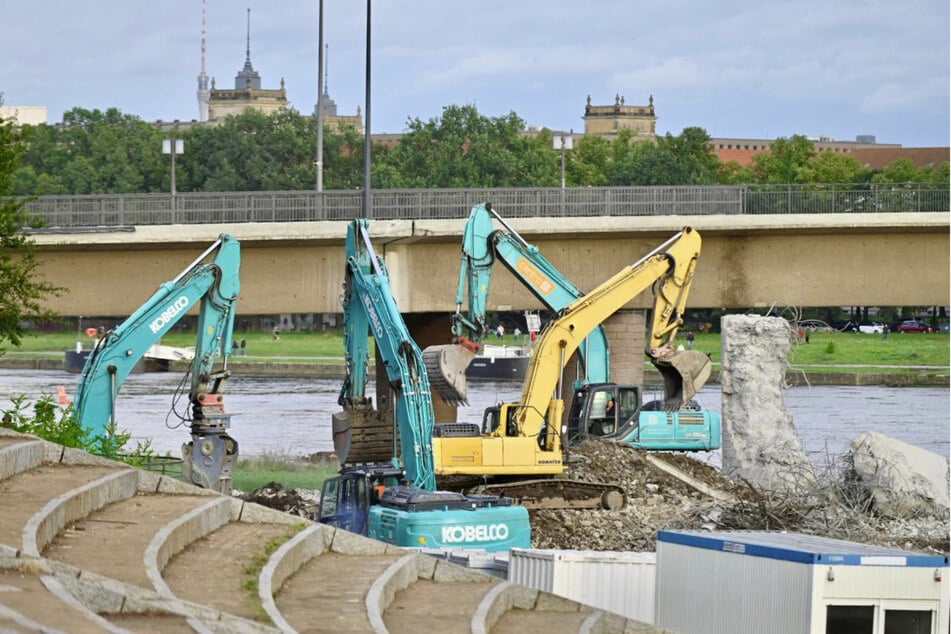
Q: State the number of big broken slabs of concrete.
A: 2